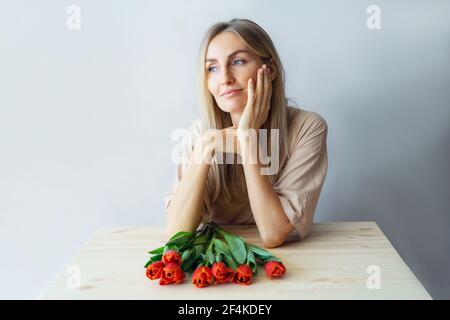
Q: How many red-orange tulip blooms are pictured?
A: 7